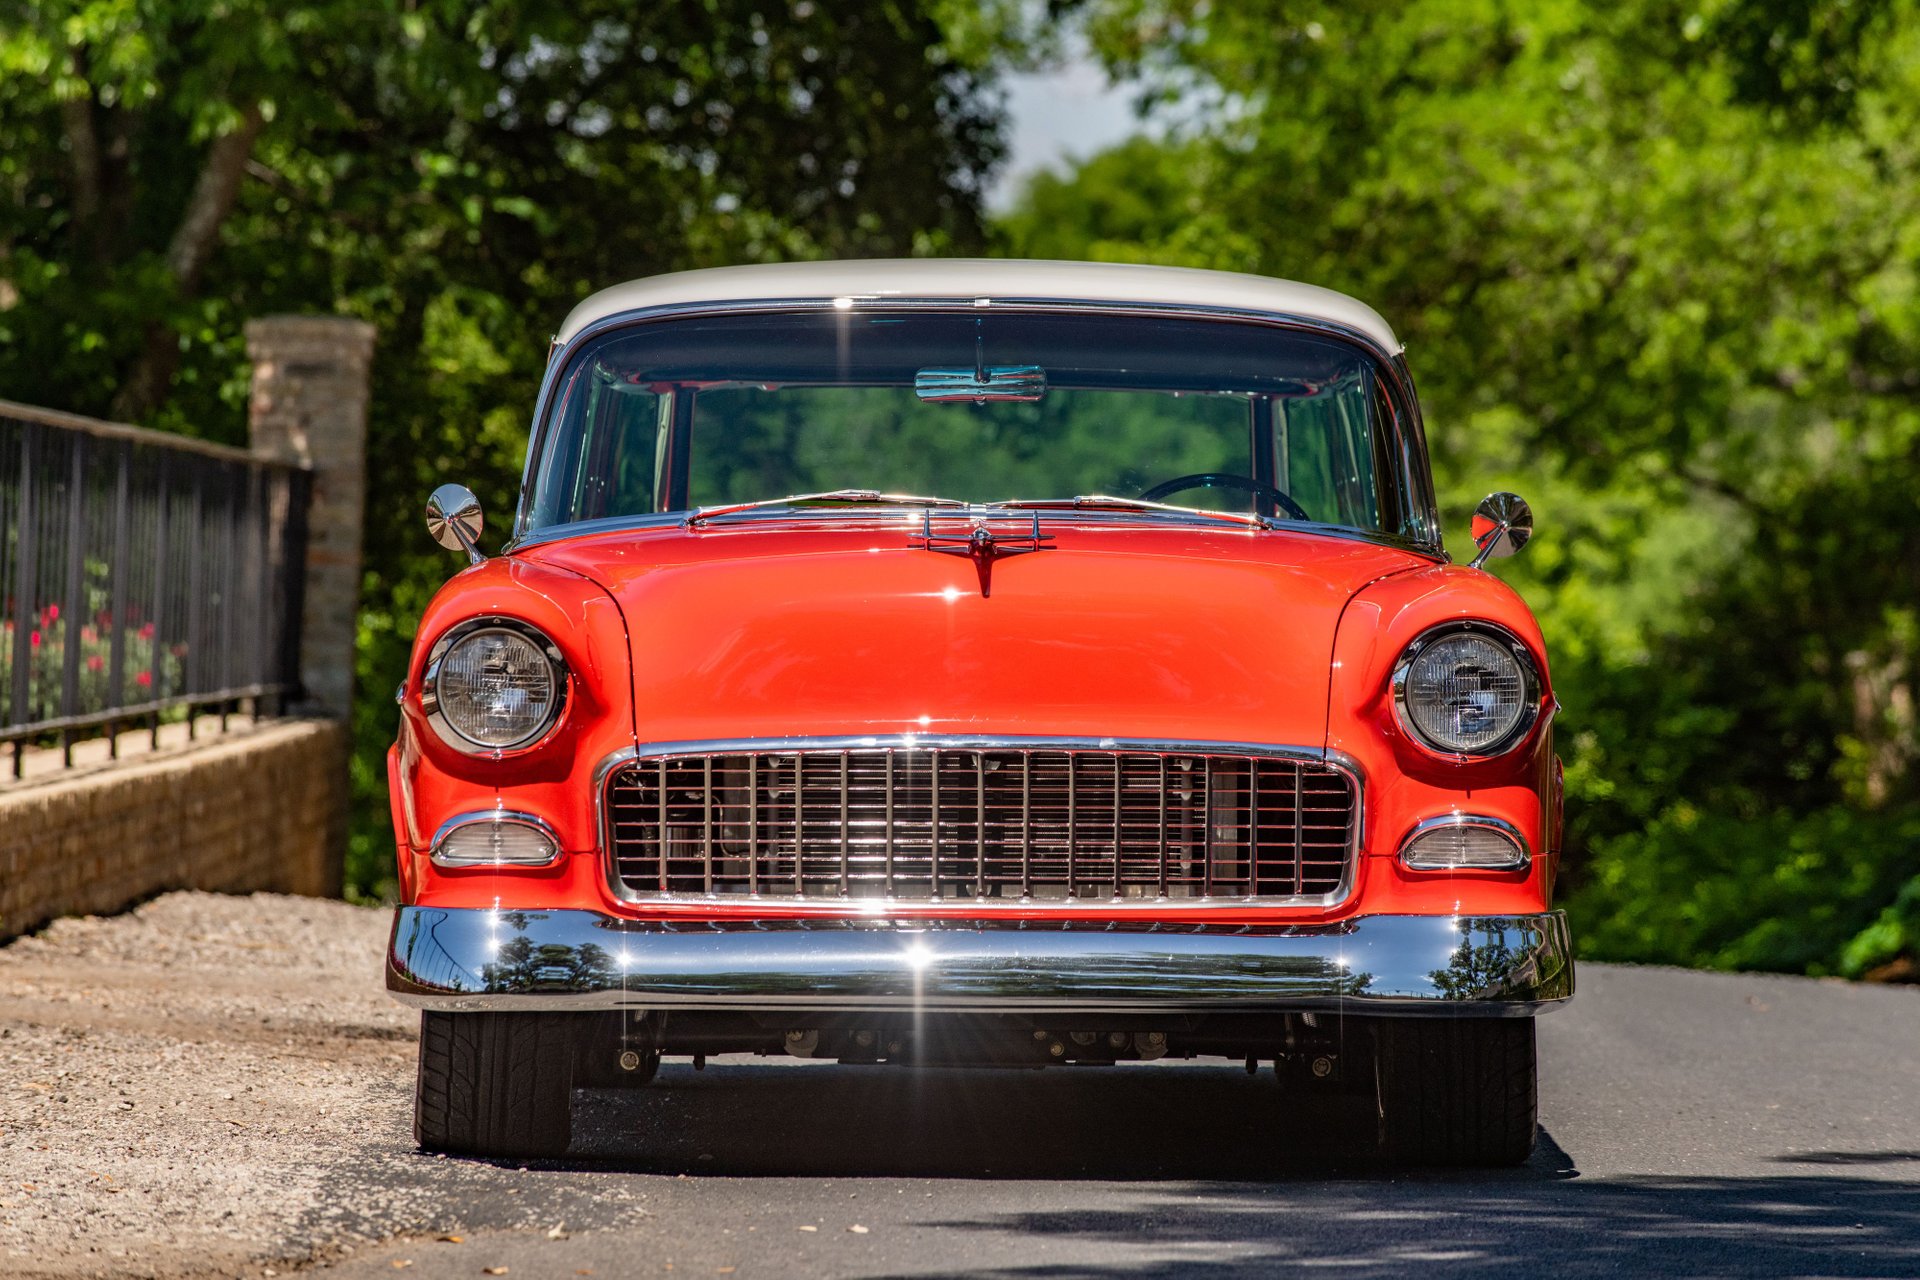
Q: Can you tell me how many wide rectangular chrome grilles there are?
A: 1